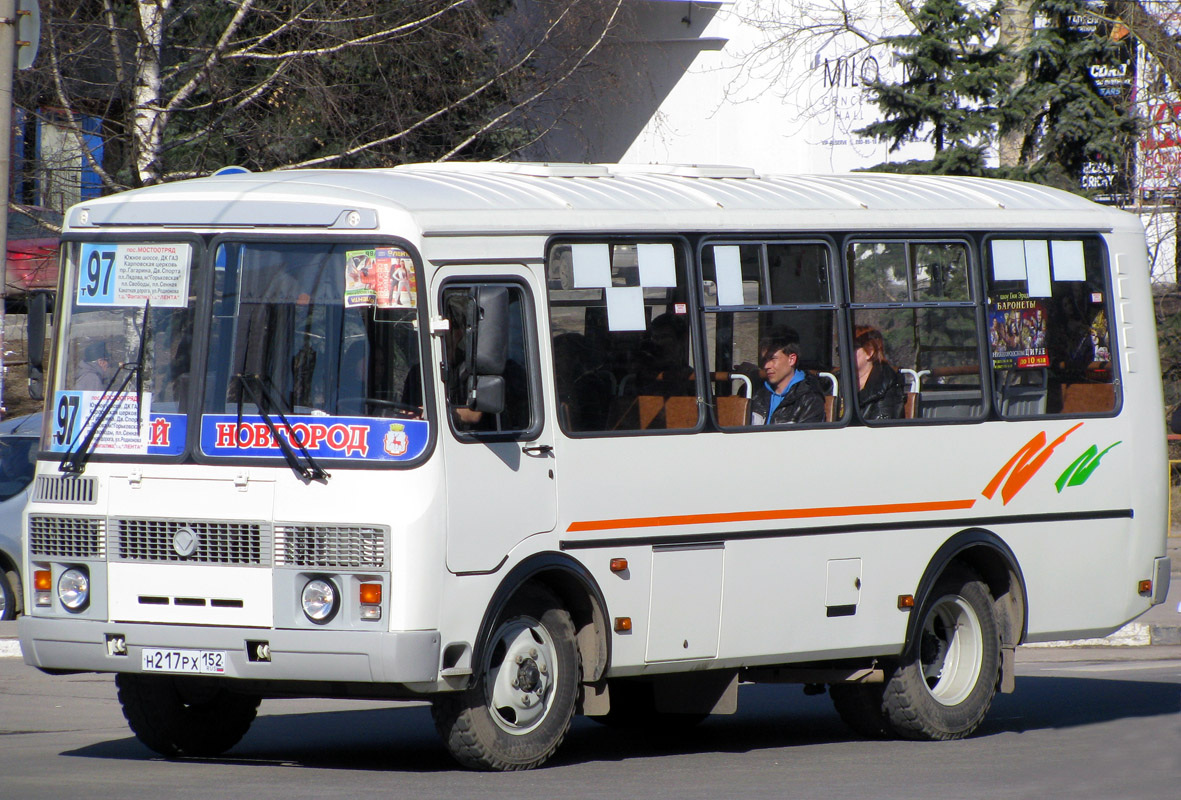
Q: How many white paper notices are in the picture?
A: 7